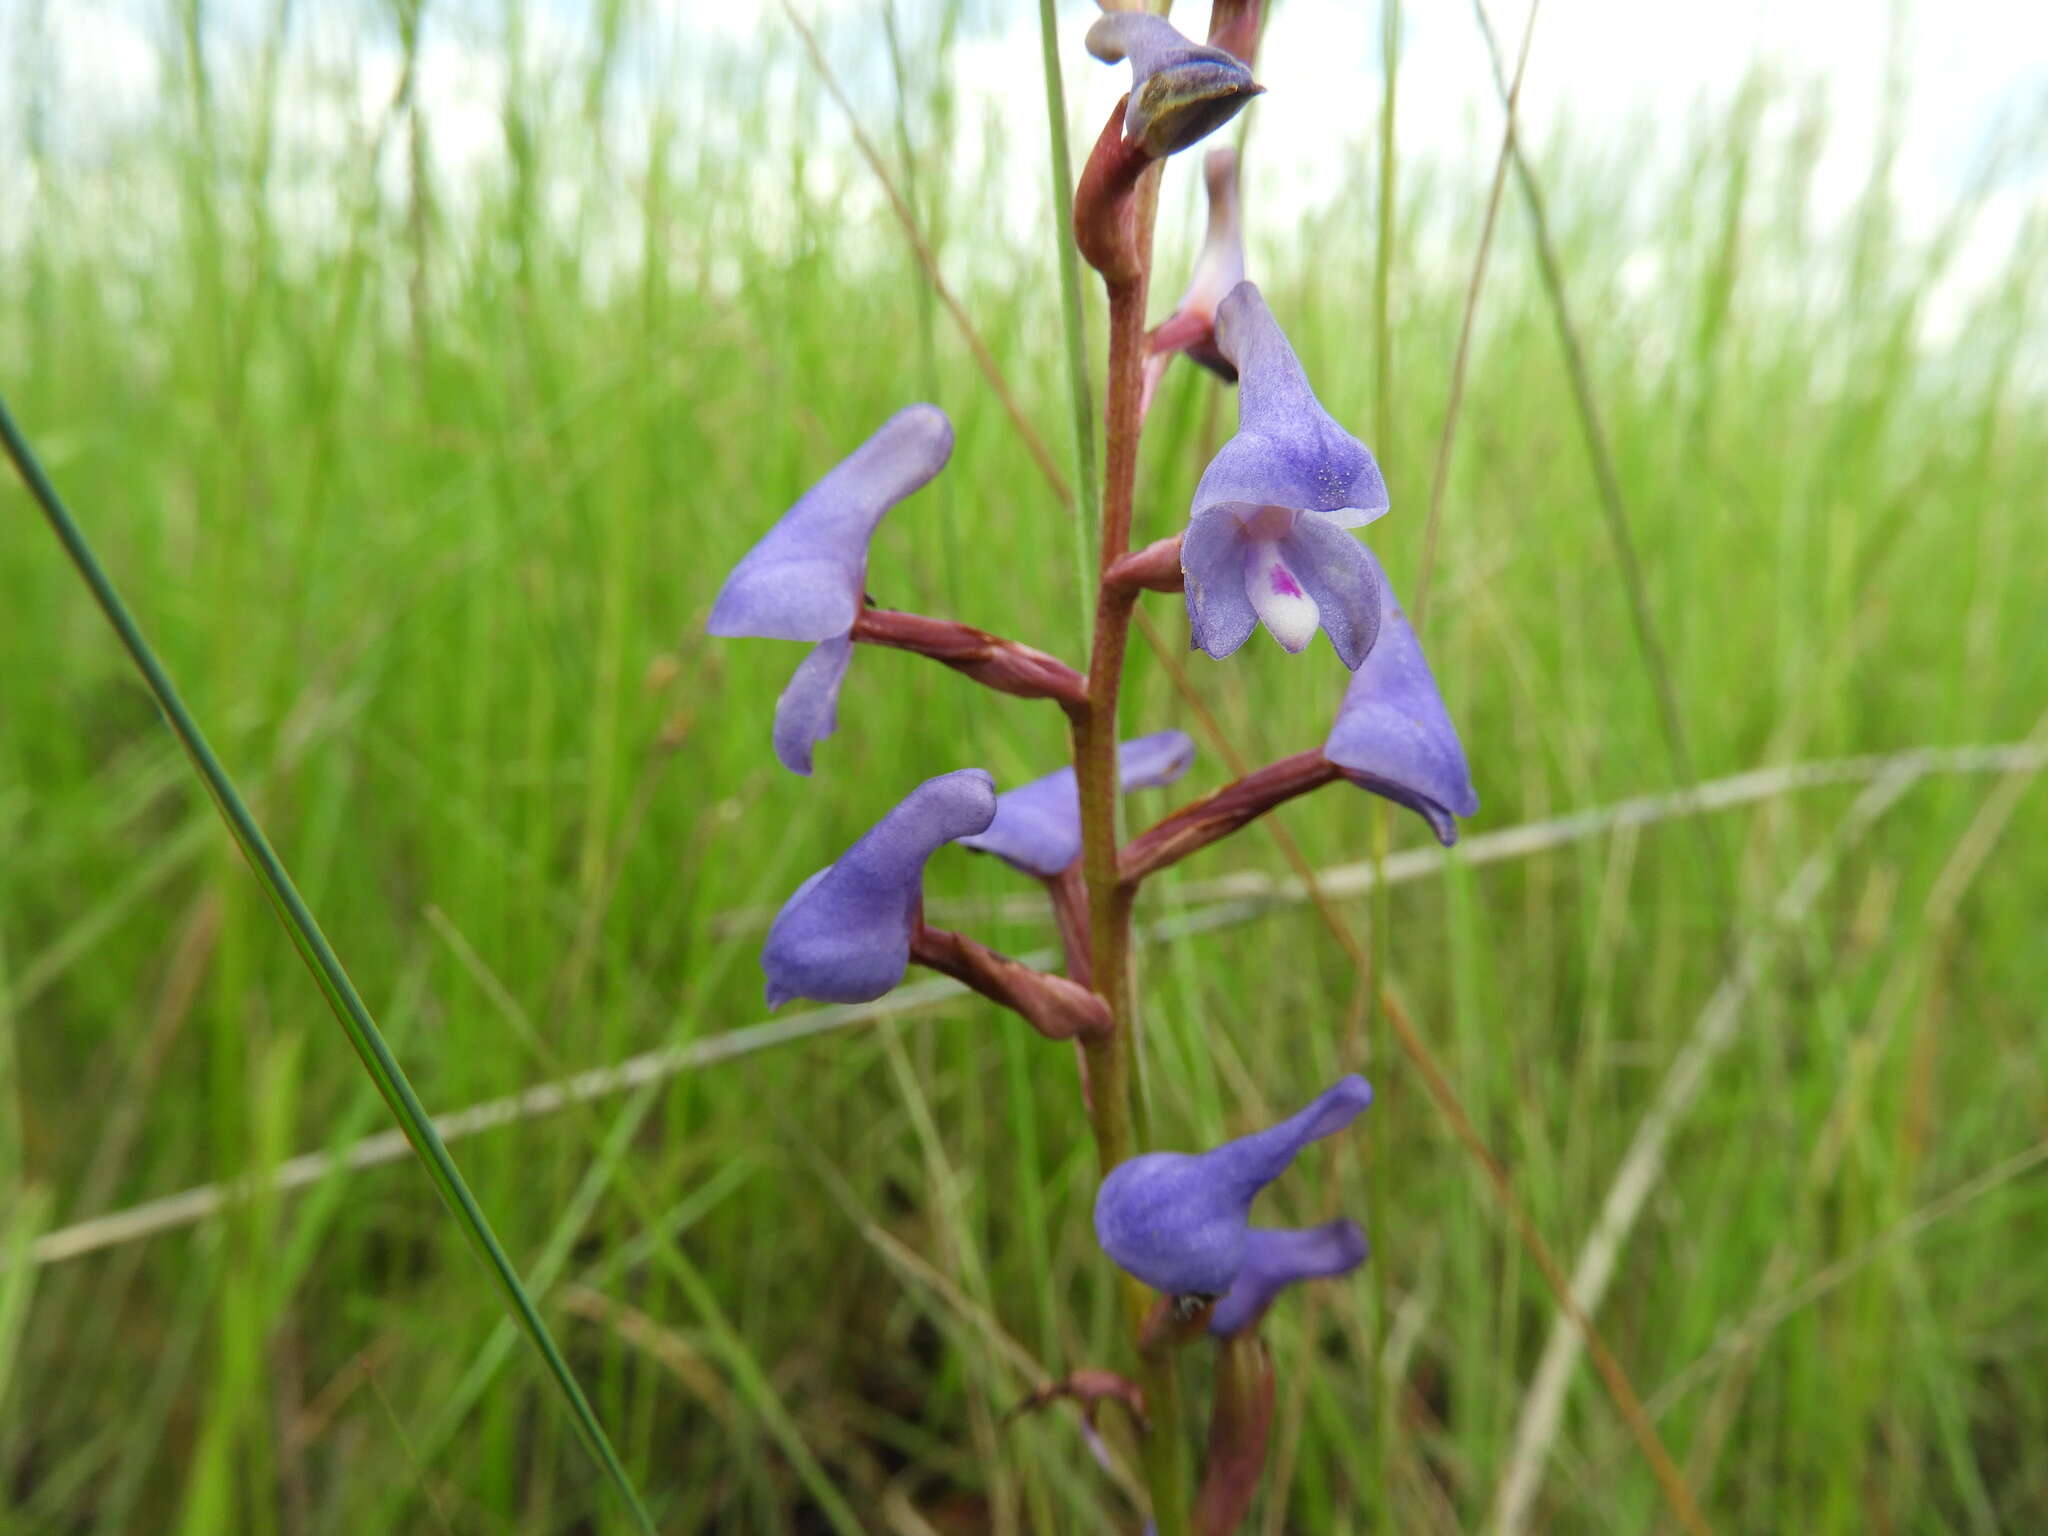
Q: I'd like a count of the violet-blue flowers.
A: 9